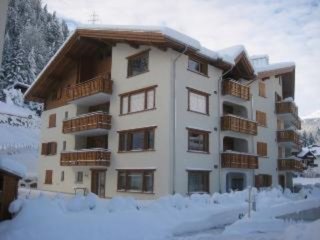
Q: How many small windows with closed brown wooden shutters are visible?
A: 5